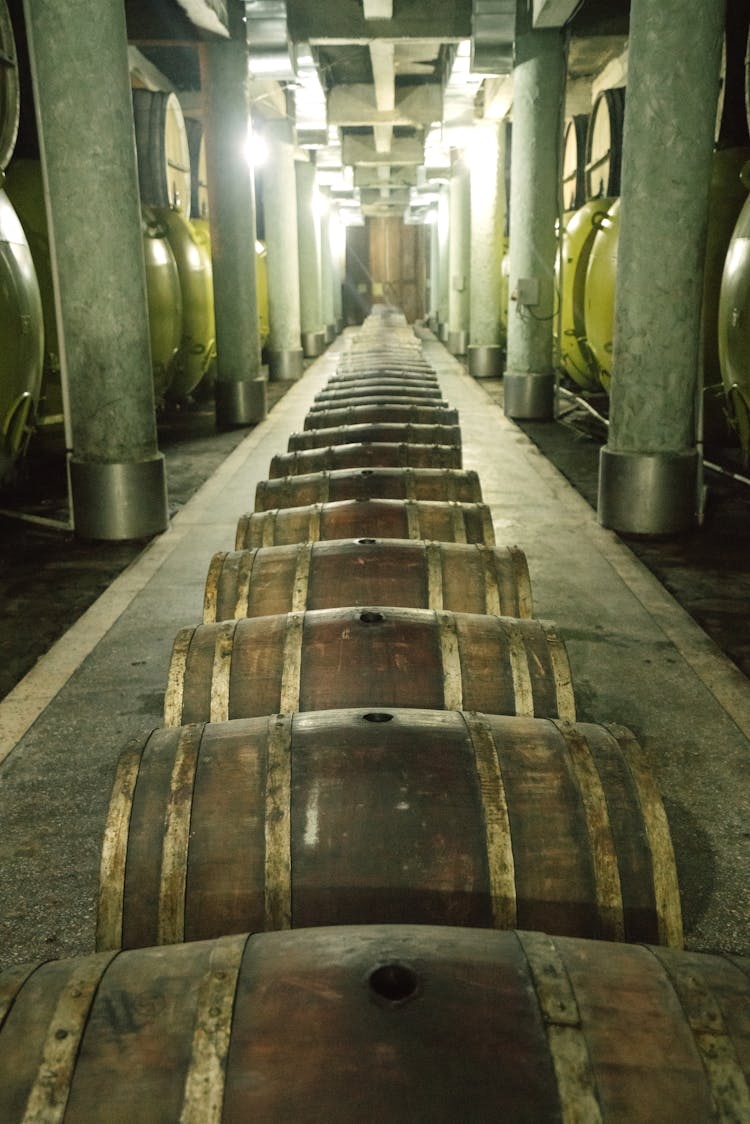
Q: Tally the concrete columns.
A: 12